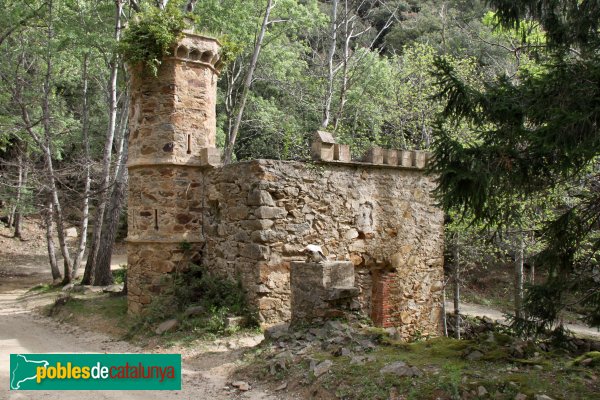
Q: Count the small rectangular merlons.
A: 5